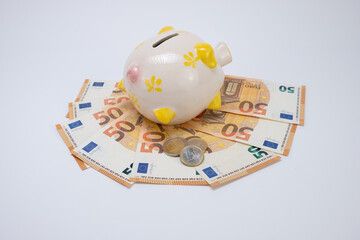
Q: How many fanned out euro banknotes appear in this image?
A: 8